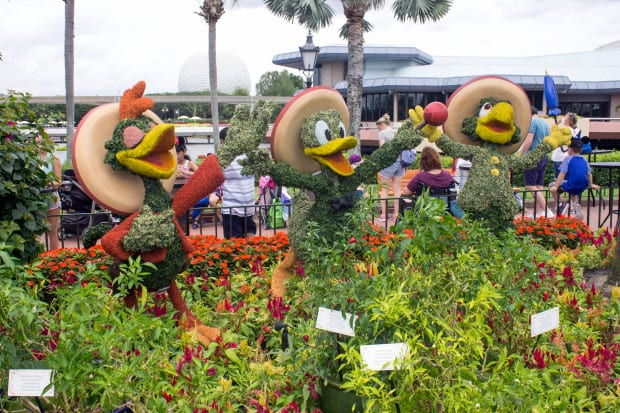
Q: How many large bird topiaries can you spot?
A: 3